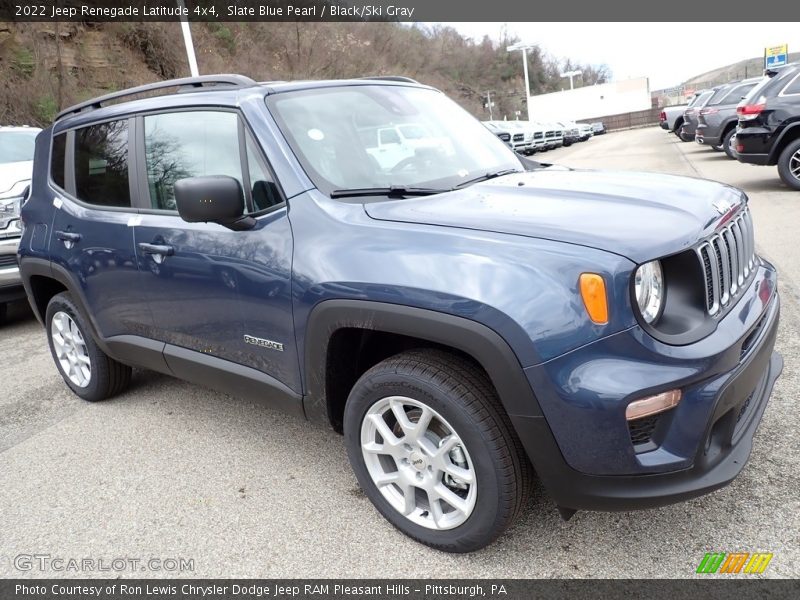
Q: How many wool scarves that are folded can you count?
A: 0